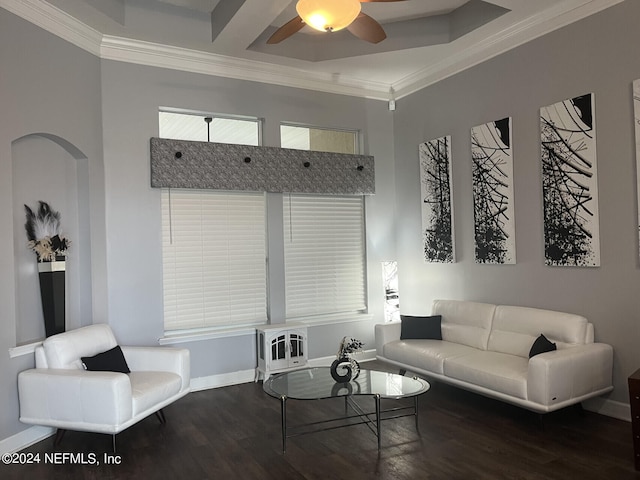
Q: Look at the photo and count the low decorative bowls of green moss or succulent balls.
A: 0